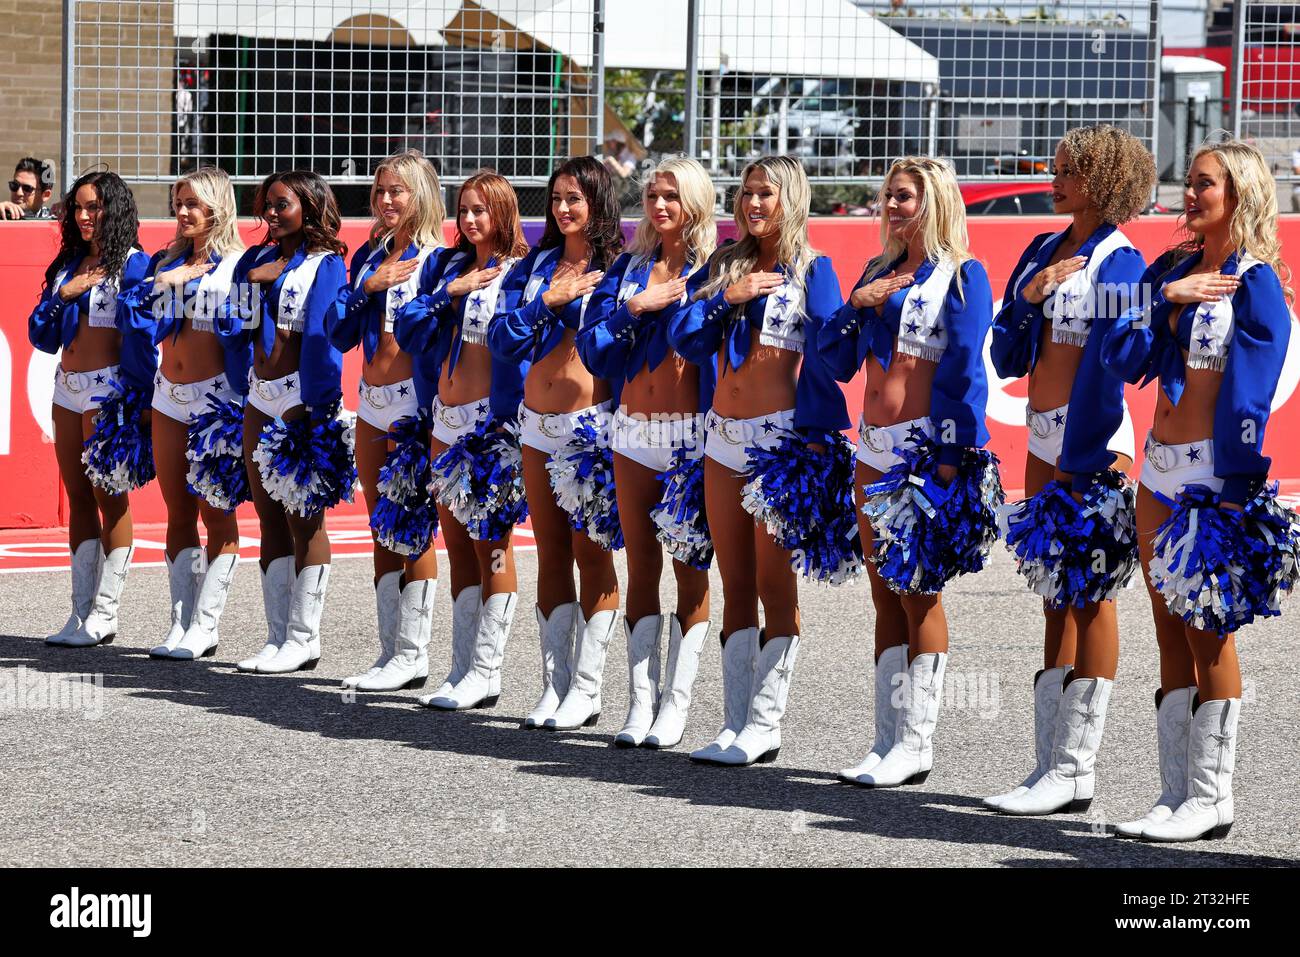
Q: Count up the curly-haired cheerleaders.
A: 2